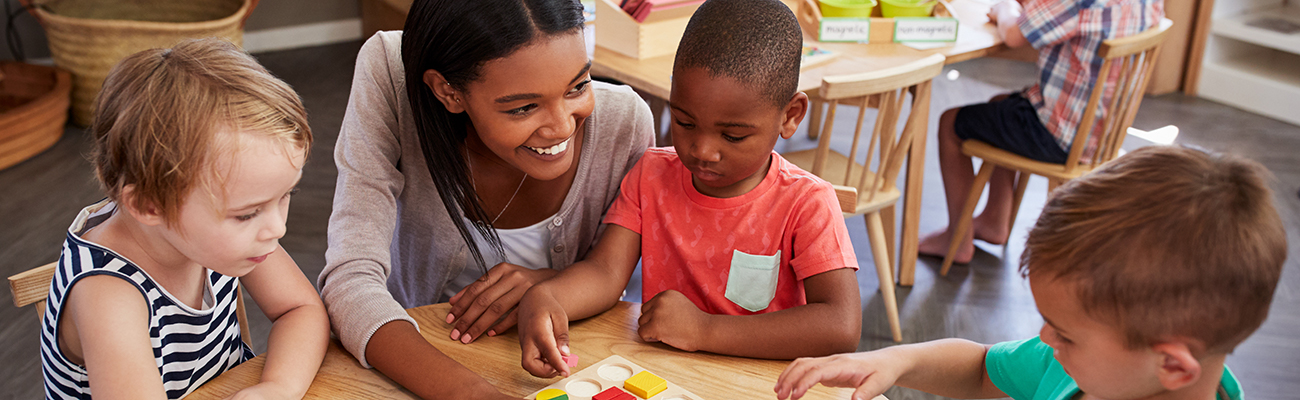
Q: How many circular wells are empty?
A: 2